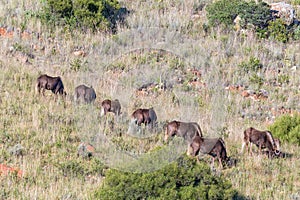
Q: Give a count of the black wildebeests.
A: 7